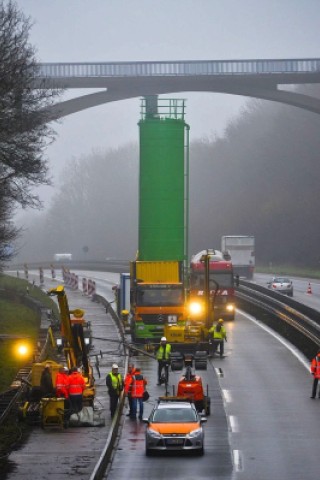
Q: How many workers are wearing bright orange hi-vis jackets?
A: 5